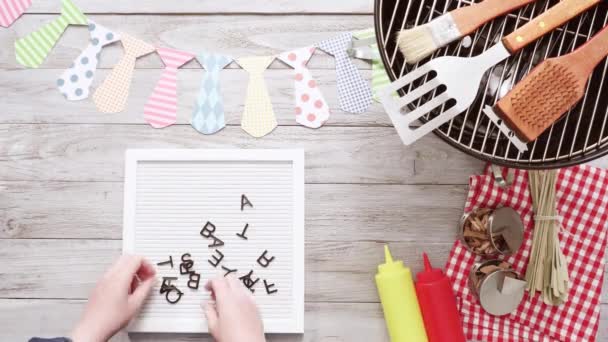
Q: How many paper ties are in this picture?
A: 10